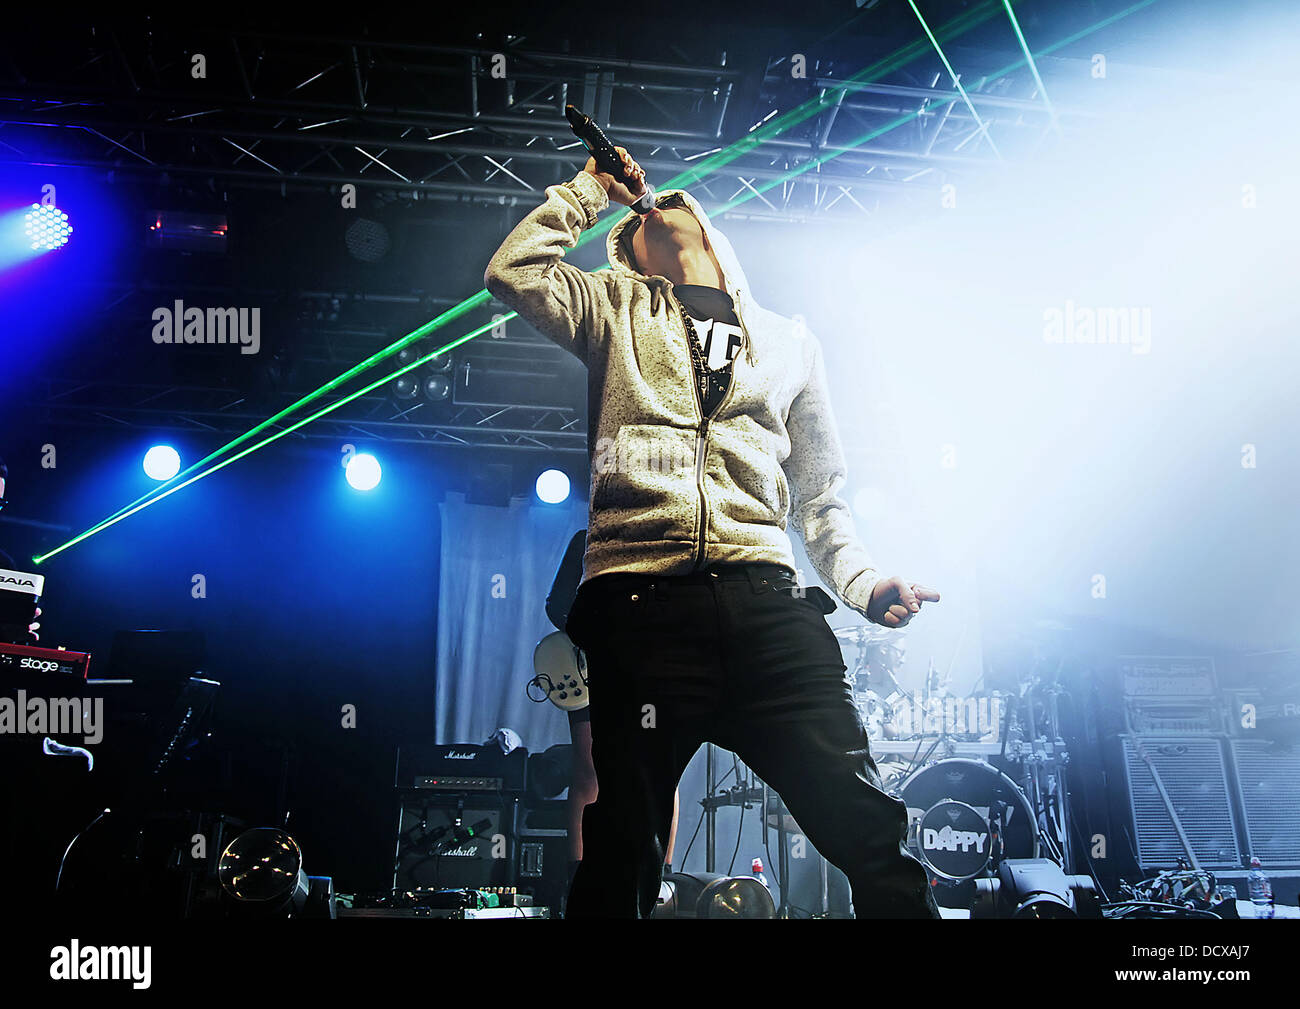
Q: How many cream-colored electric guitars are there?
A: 1